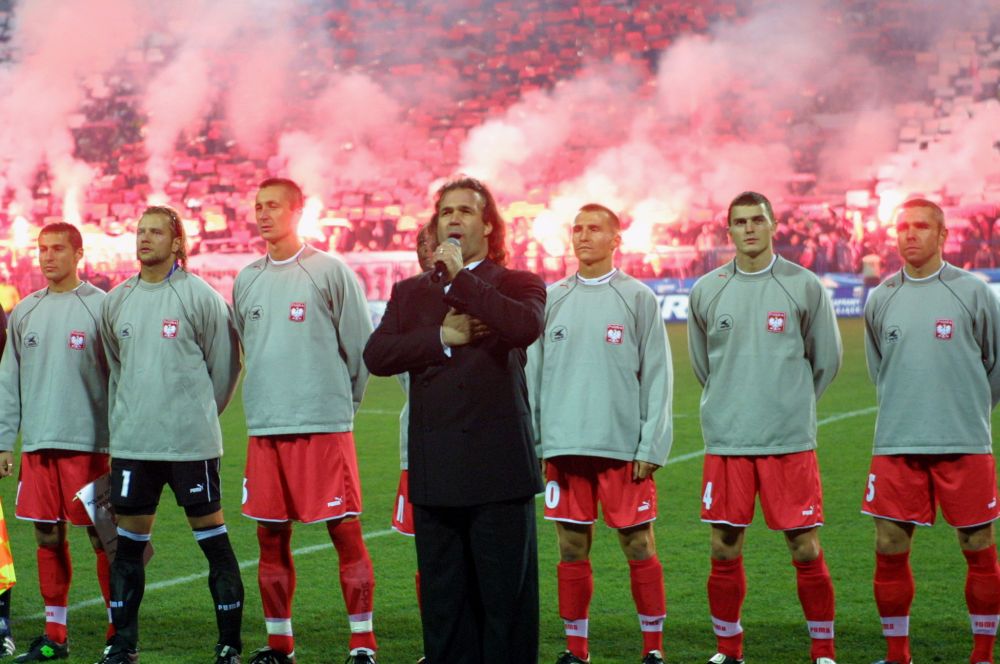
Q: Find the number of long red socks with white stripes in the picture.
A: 10